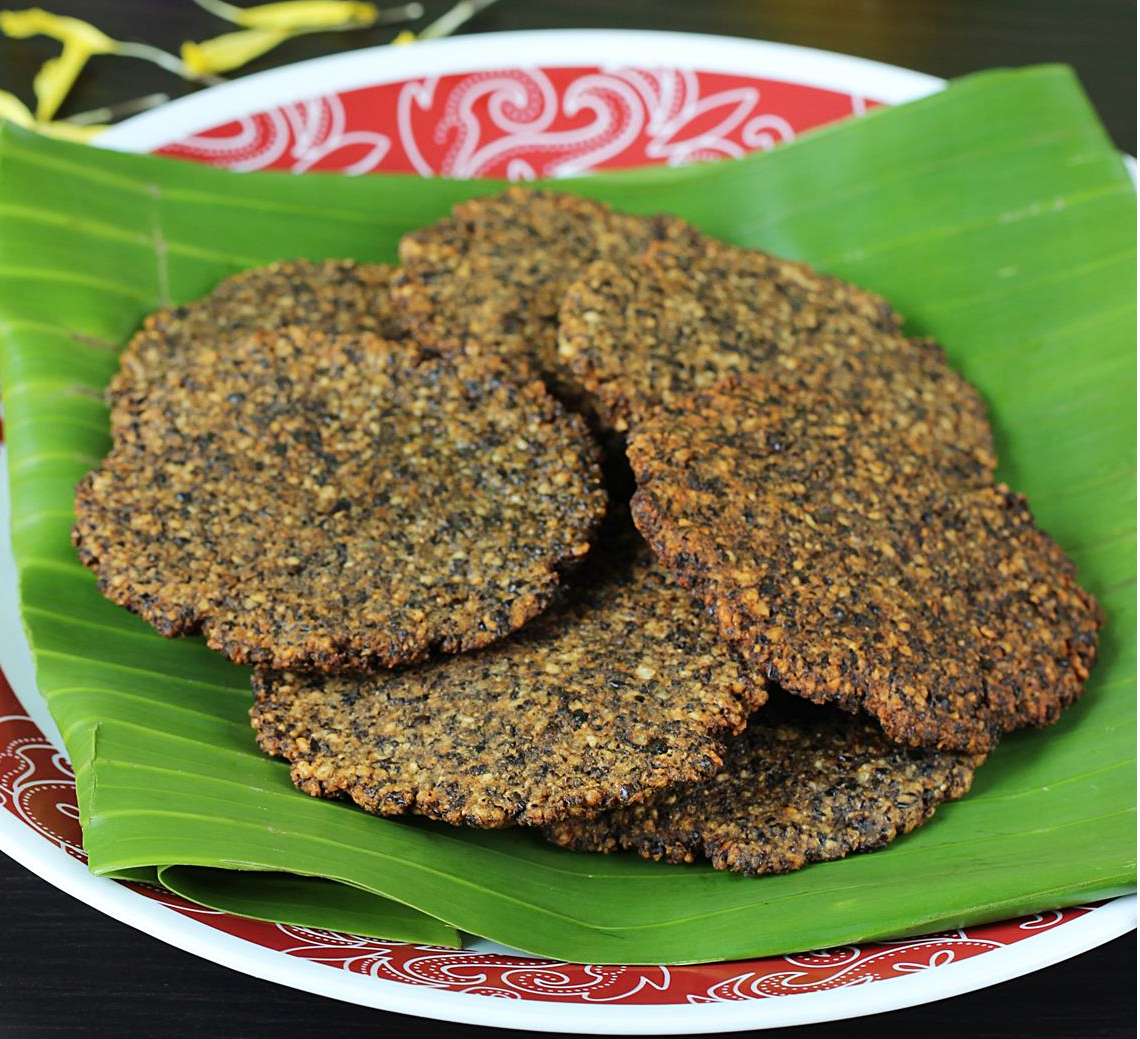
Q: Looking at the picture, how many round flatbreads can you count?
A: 7